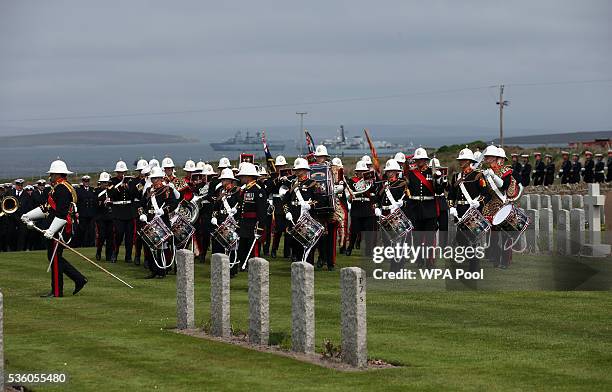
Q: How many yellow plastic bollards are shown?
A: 0